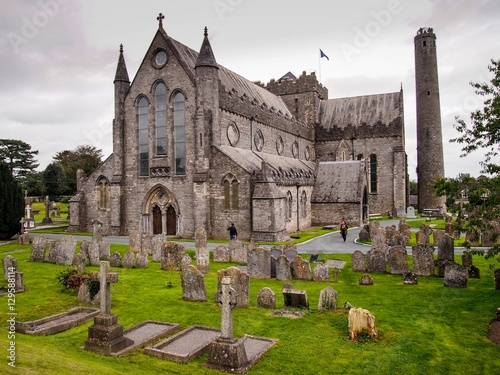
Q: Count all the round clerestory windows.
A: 5